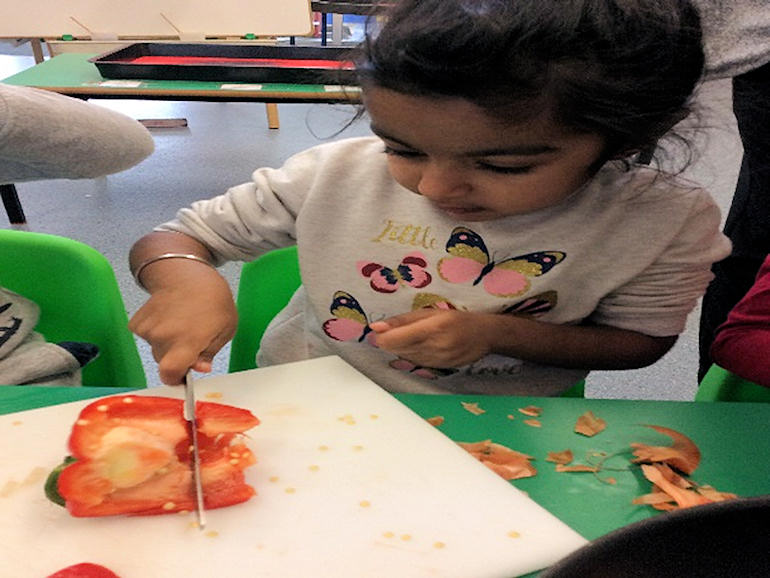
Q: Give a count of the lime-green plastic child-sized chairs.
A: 3